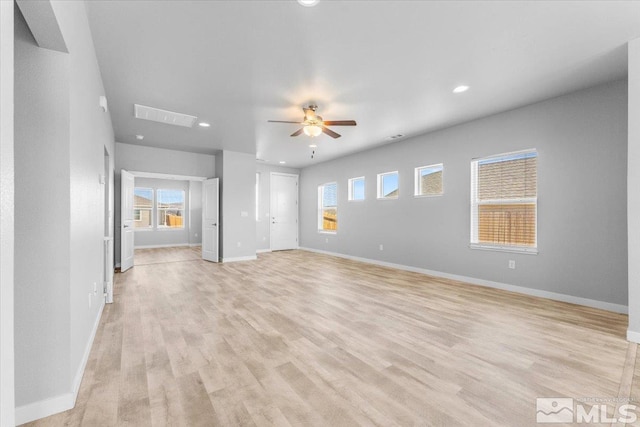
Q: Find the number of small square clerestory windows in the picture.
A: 3